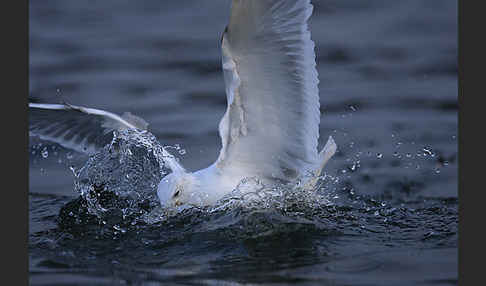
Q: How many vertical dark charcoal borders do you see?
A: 2